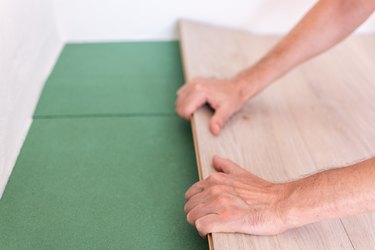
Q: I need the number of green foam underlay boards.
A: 2